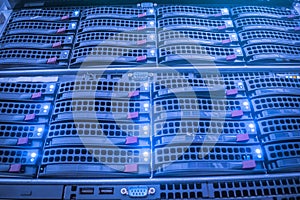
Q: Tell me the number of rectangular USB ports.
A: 2